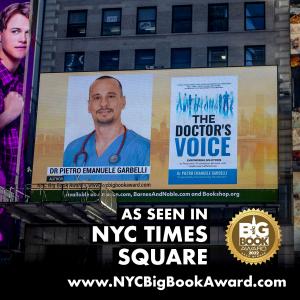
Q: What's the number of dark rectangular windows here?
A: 12